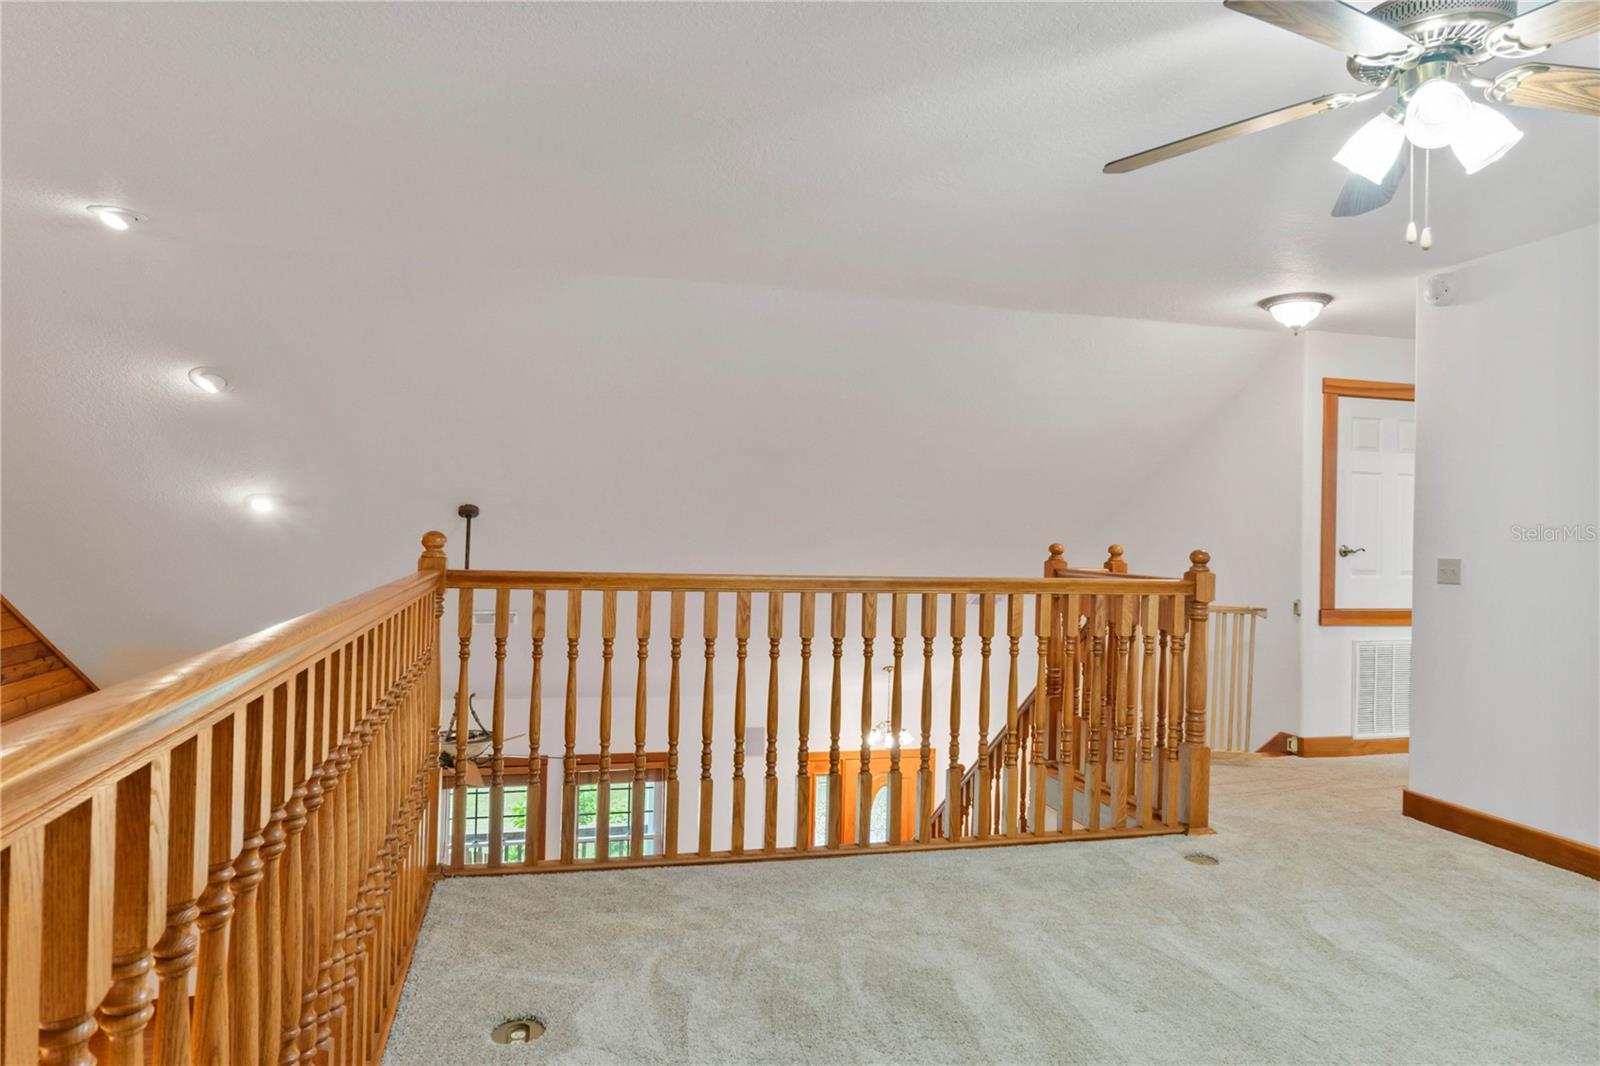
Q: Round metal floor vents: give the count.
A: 2